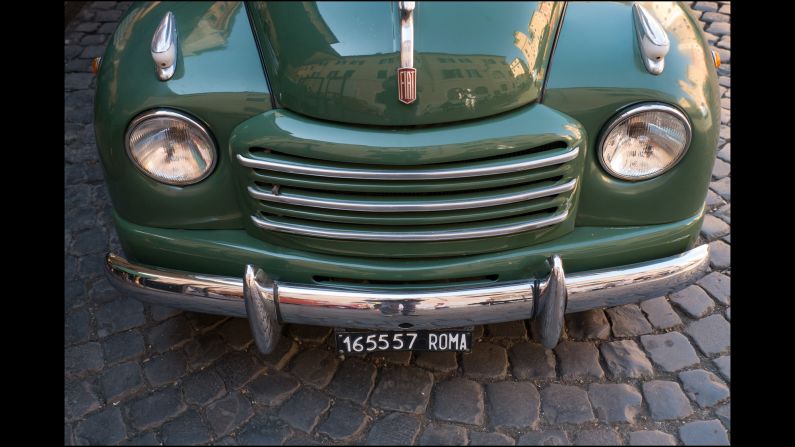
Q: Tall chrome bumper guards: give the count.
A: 2